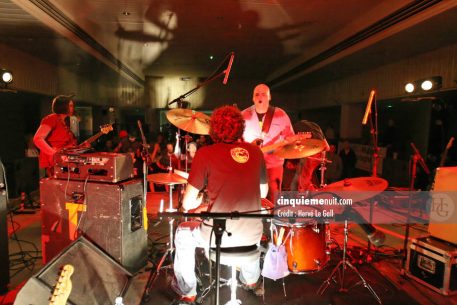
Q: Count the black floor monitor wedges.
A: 1